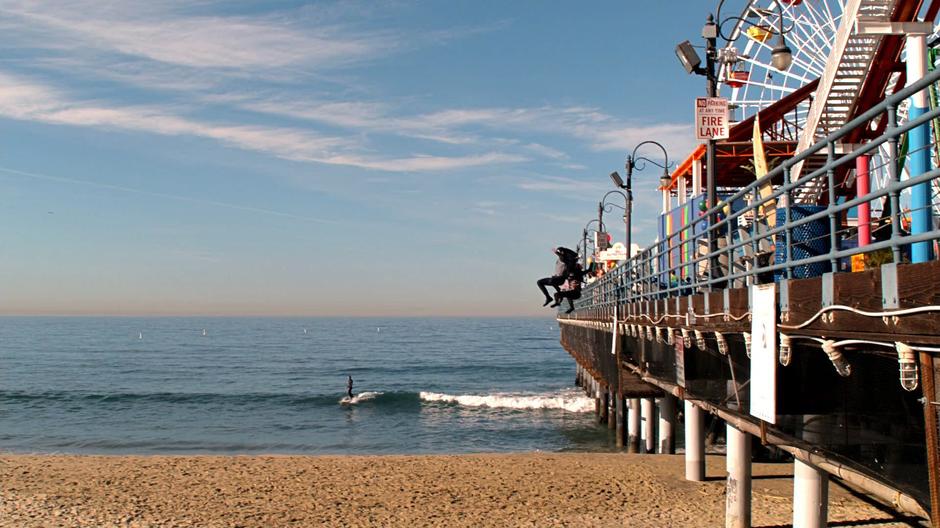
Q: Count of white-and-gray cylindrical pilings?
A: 6